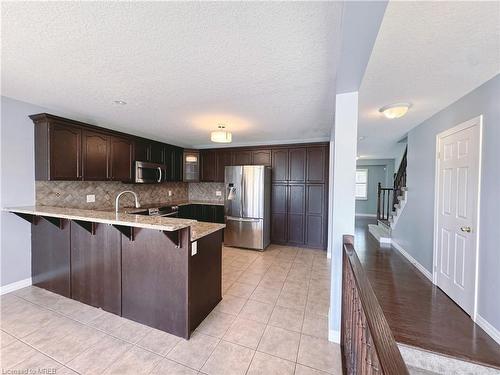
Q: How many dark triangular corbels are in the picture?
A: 5